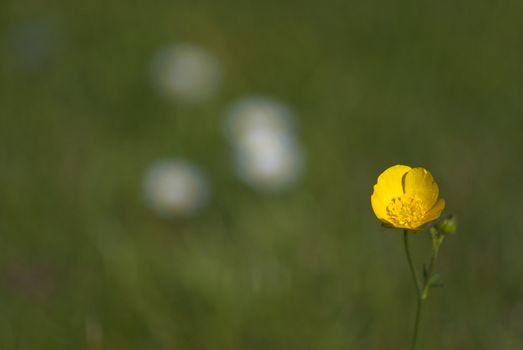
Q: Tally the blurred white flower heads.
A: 4